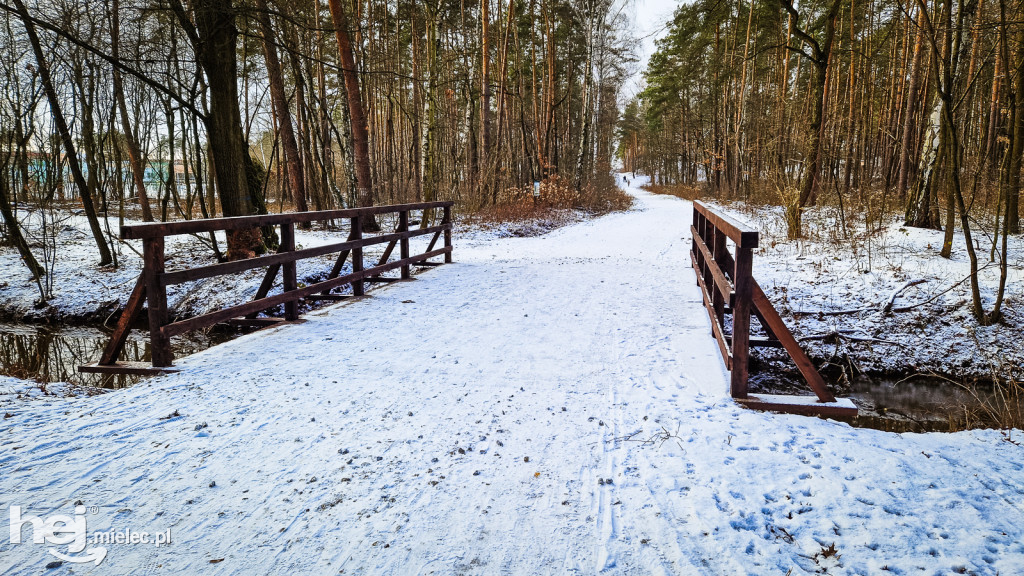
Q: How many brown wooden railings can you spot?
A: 2